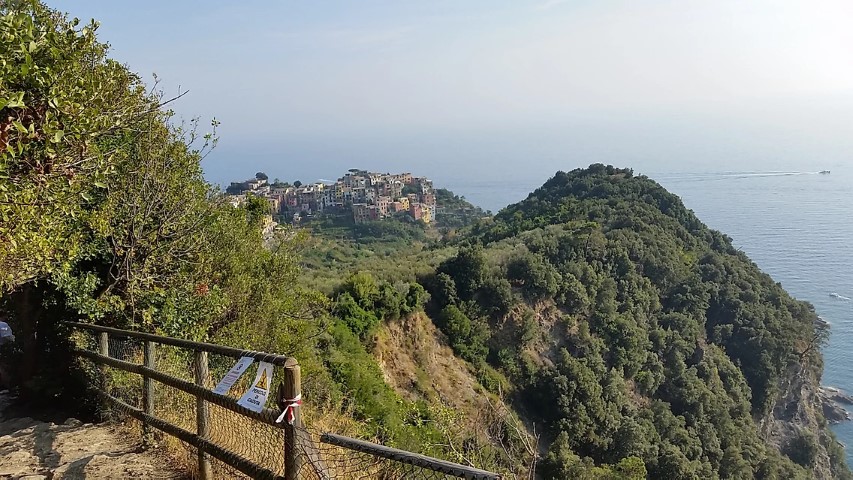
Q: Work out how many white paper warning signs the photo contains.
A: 2